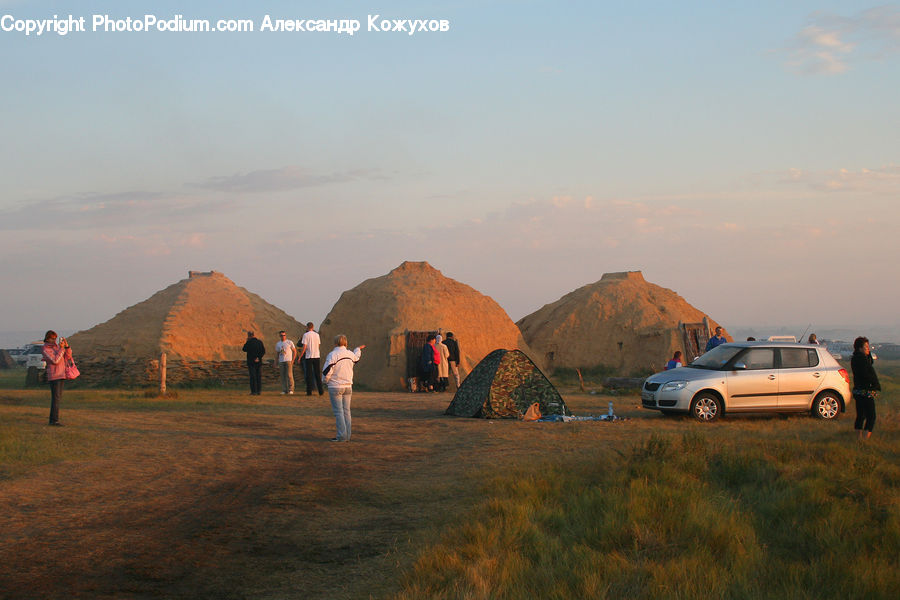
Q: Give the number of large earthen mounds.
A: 3